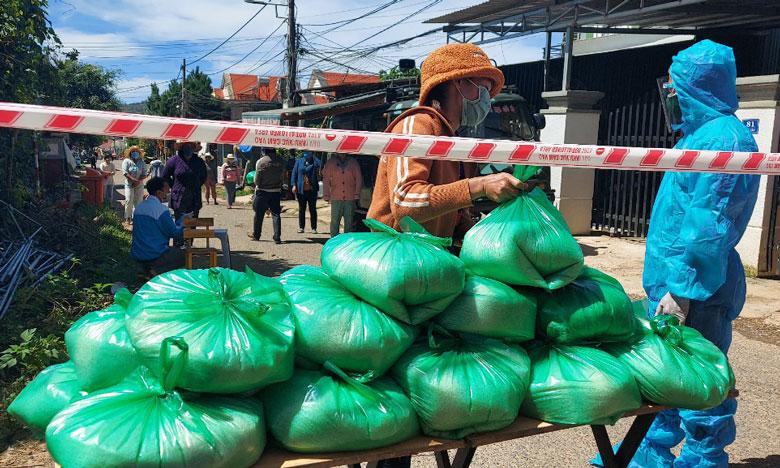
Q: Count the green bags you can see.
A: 13